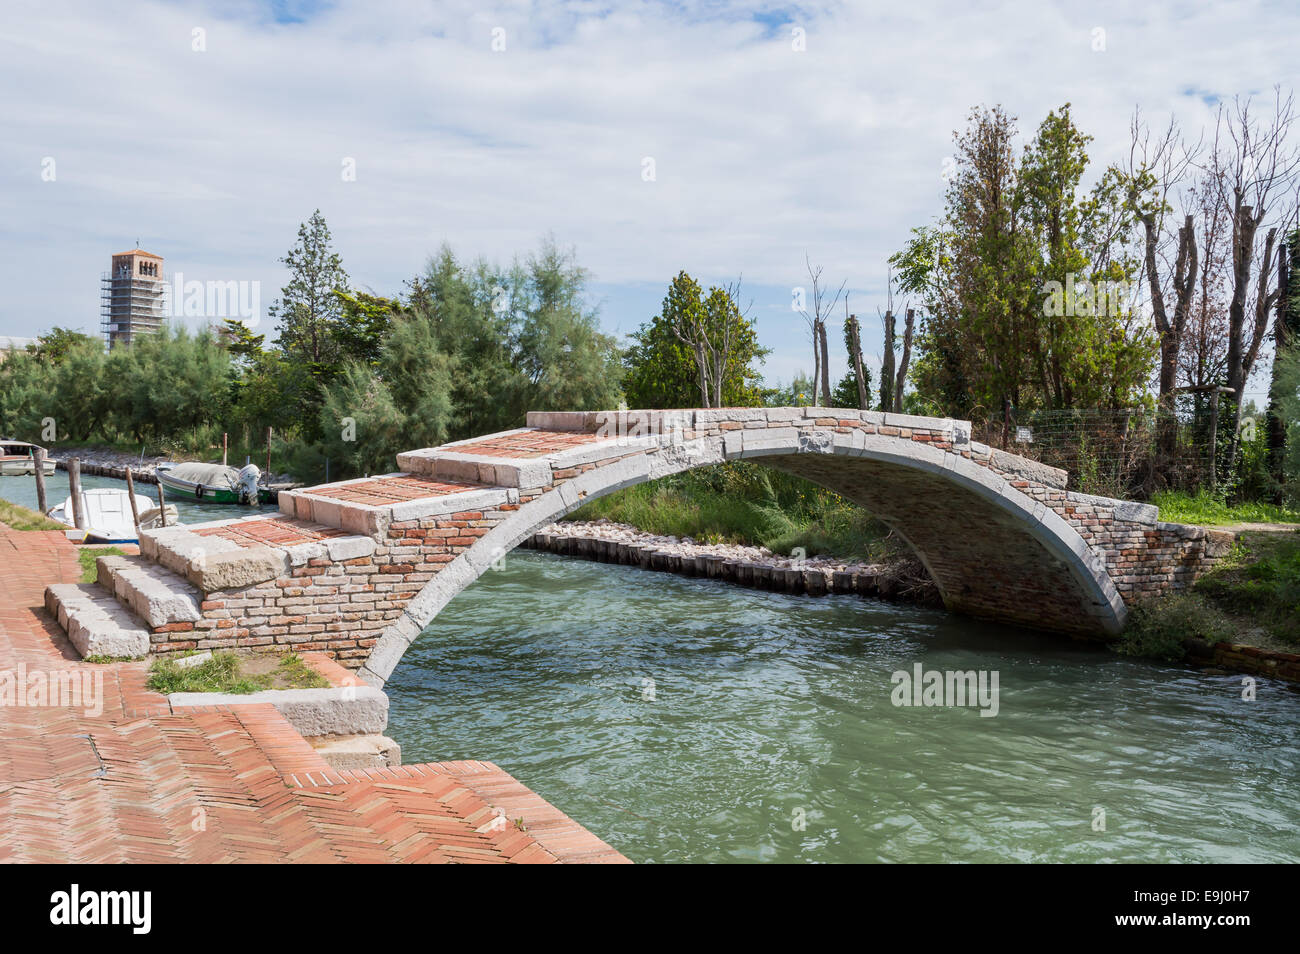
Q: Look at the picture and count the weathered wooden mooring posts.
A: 4